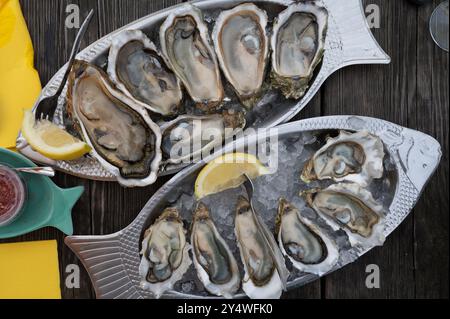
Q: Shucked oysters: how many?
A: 12